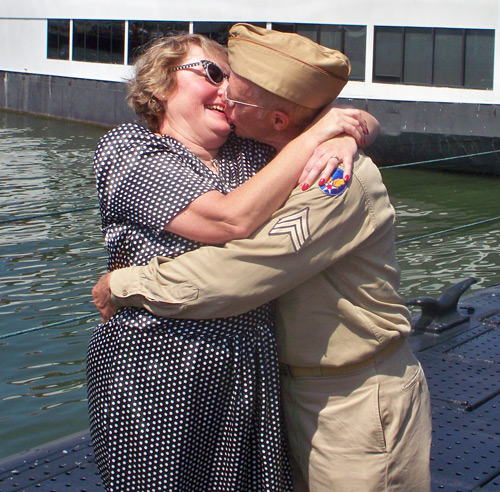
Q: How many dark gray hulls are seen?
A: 1